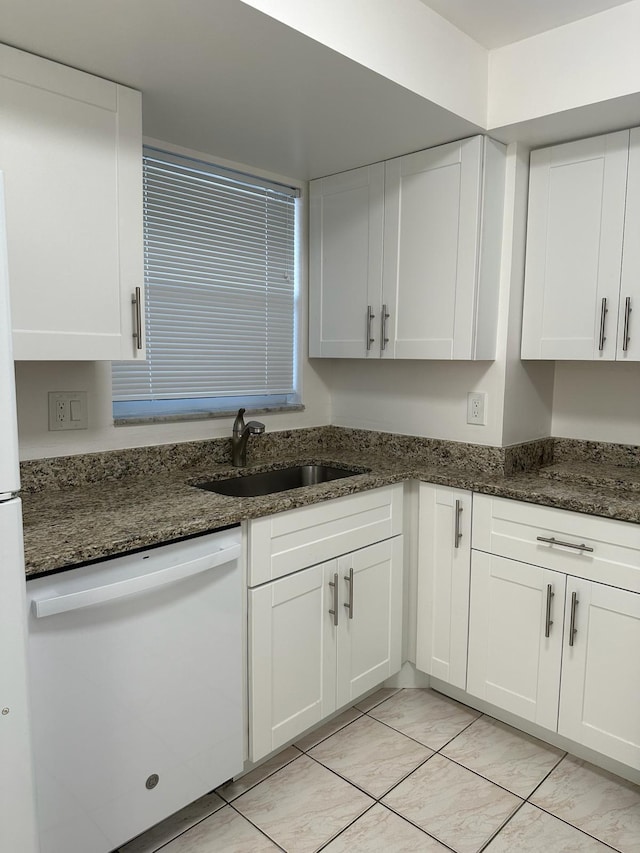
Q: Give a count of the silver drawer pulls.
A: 11